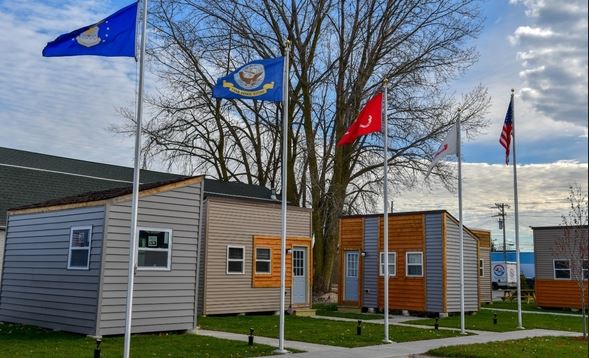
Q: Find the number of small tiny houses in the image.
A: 5